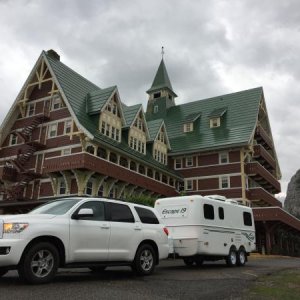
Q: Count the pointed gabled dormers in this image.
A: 3